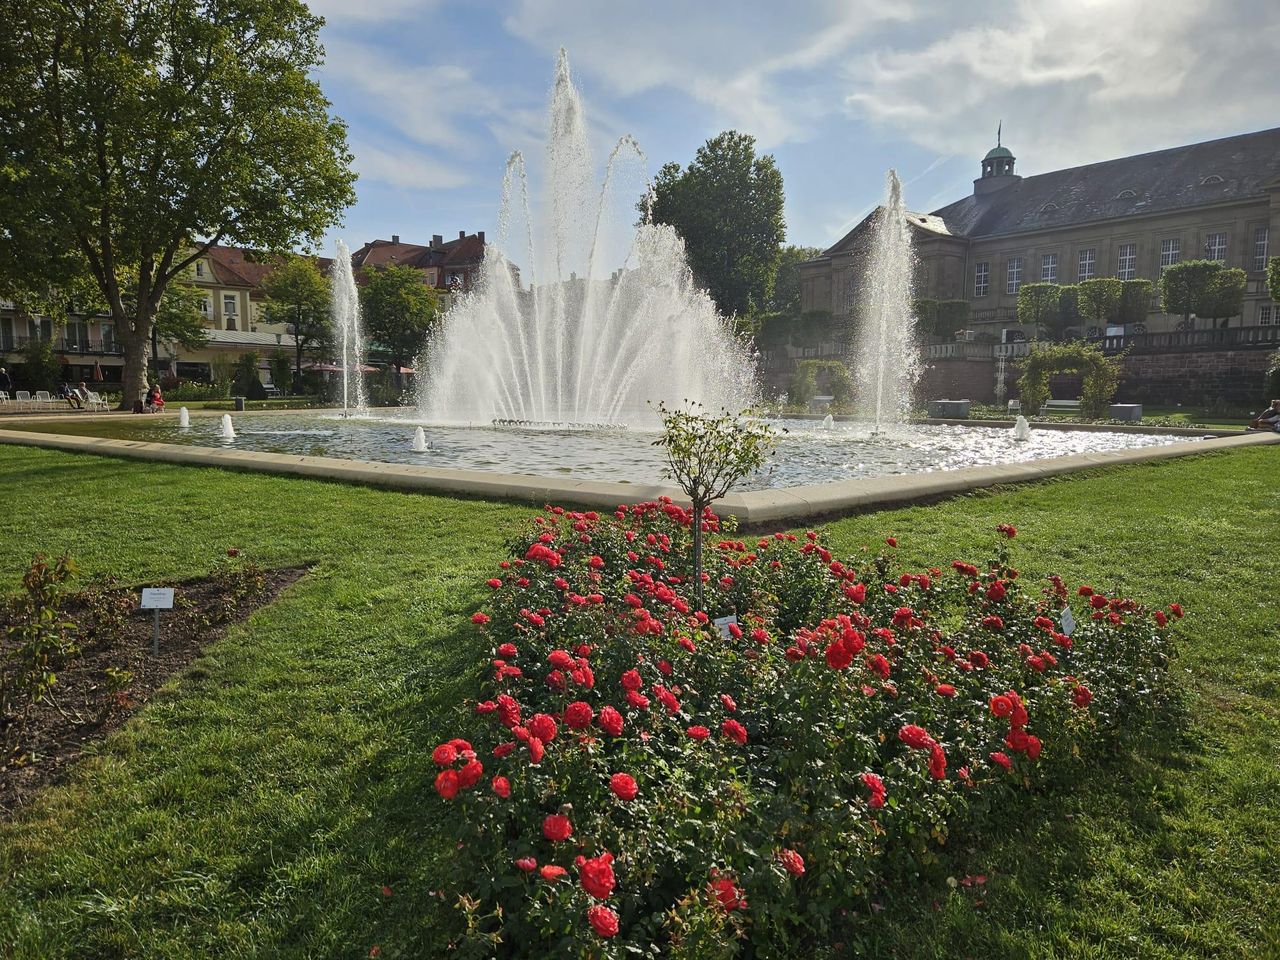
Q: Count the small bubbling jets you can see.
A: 5